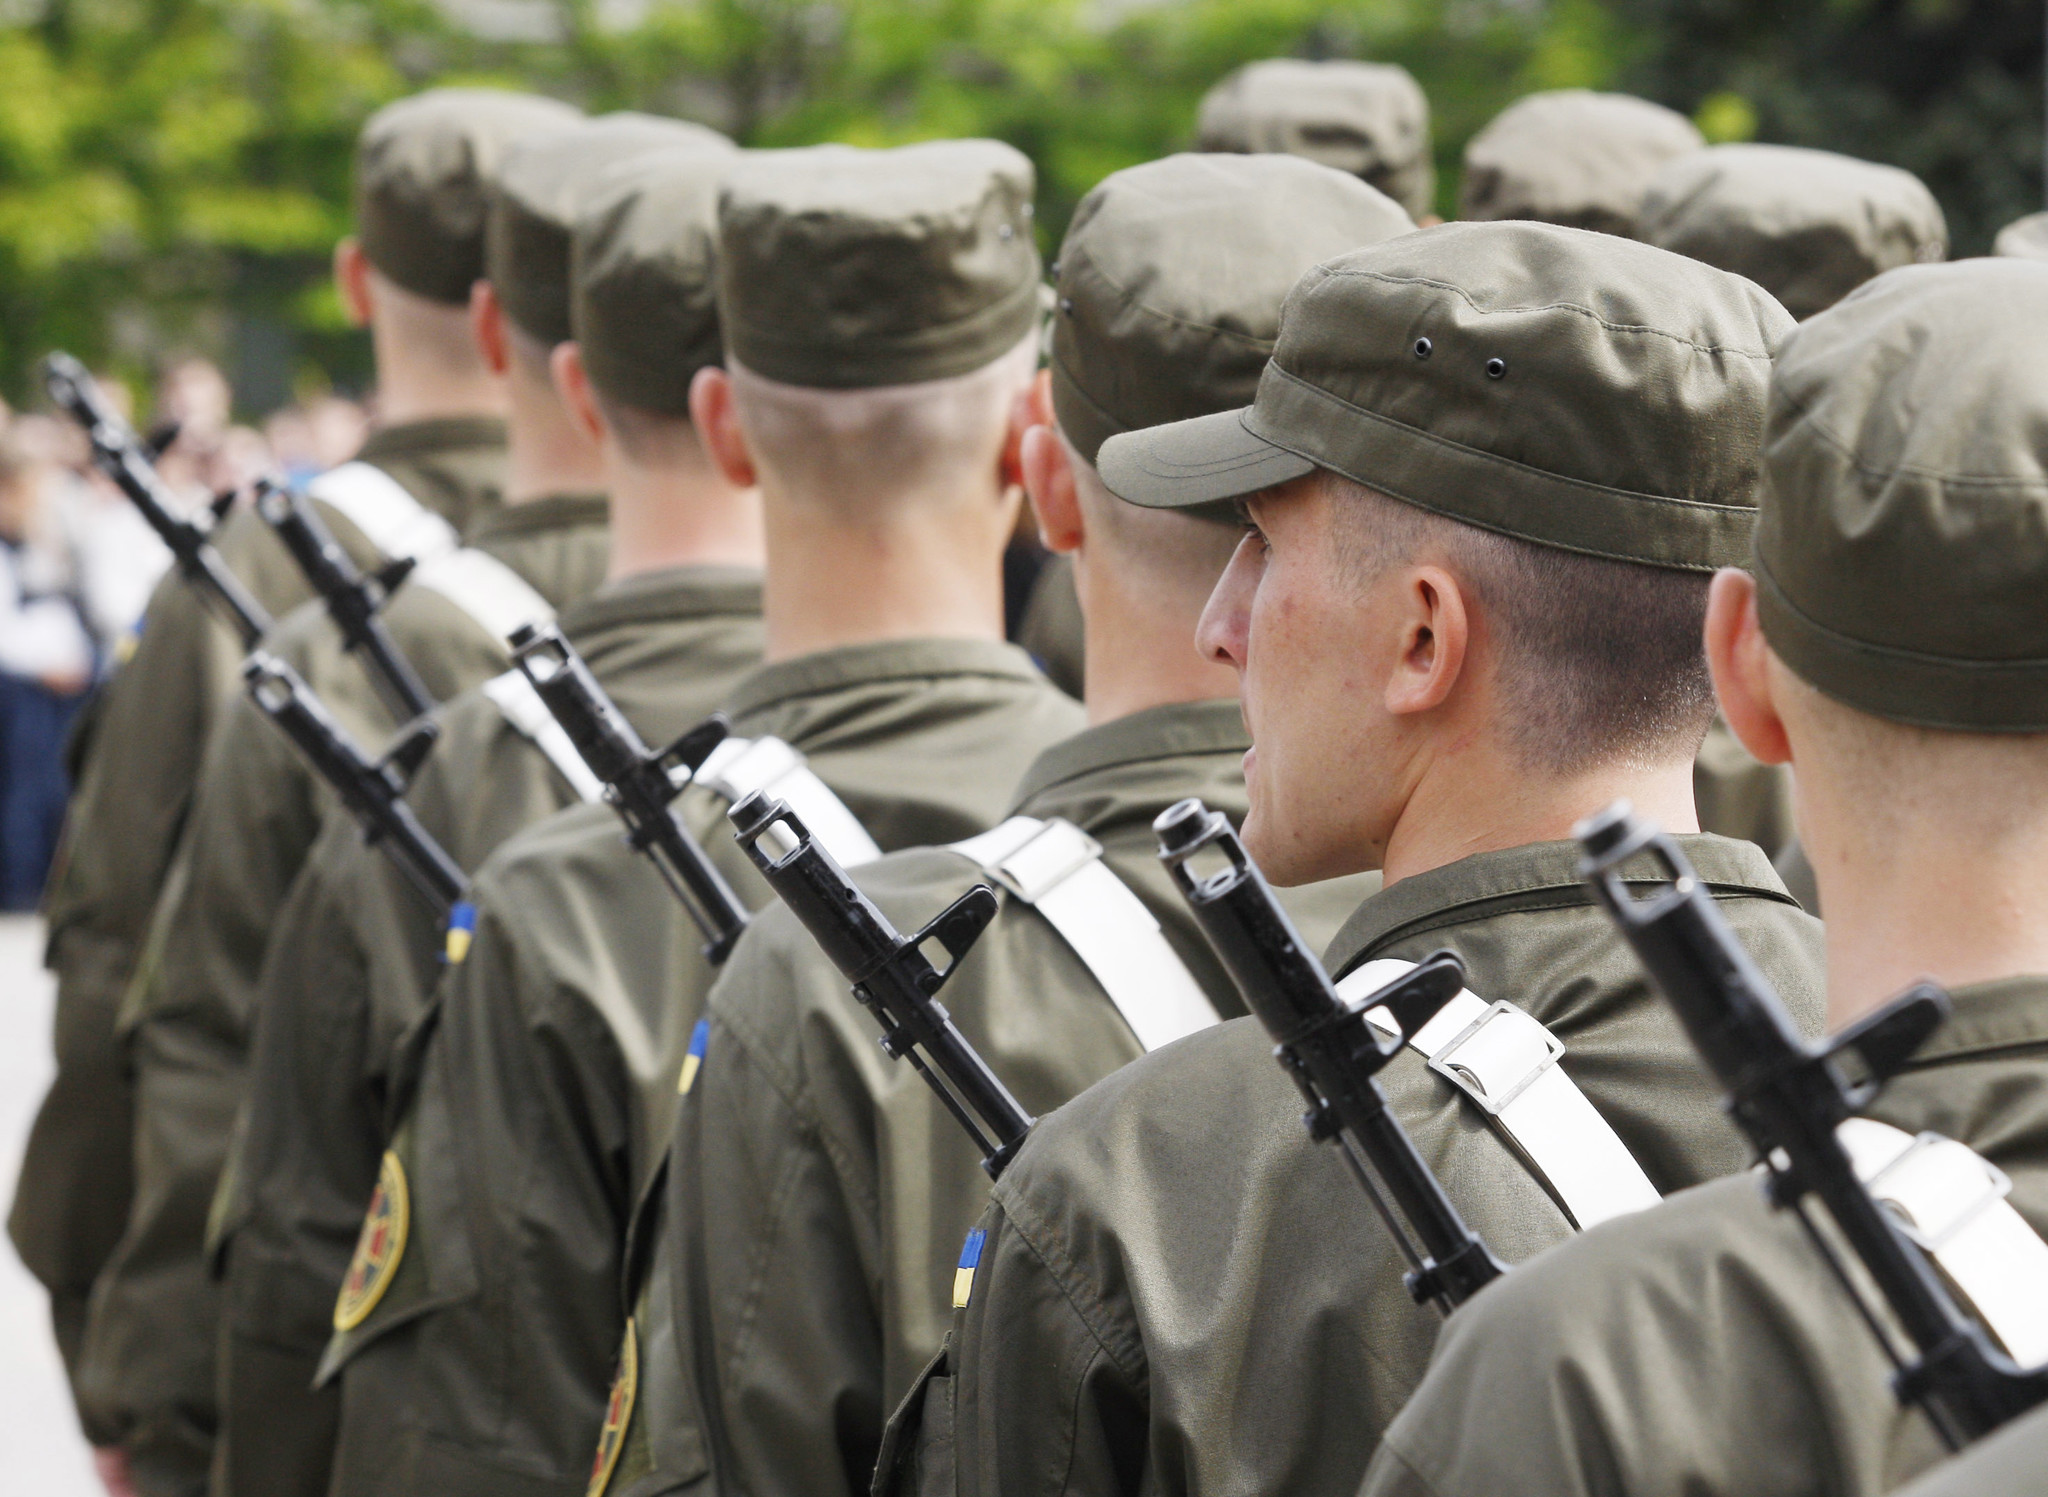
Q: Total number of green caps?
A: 11